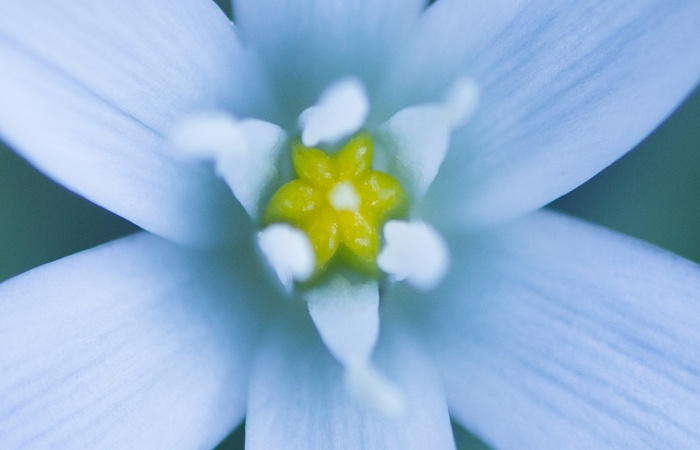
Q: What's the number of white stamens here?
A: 6